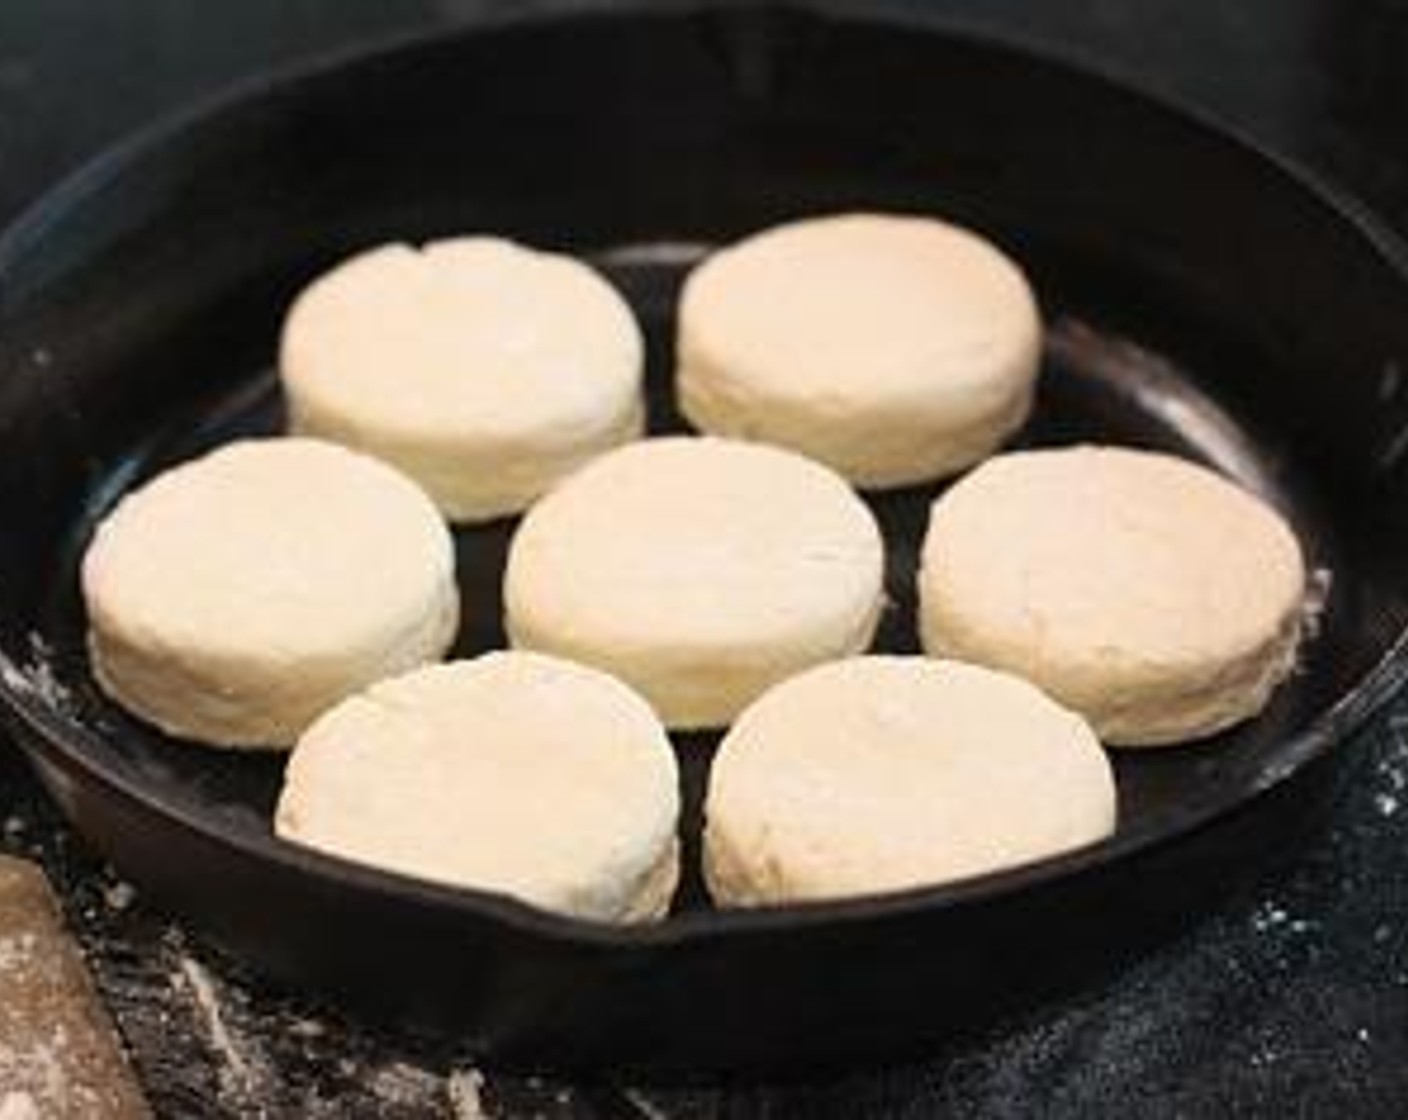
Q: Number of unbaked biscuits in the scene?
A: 7